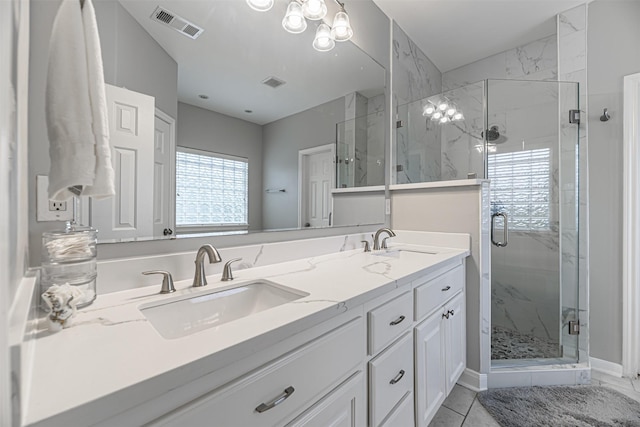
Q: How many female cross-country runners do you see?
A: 0